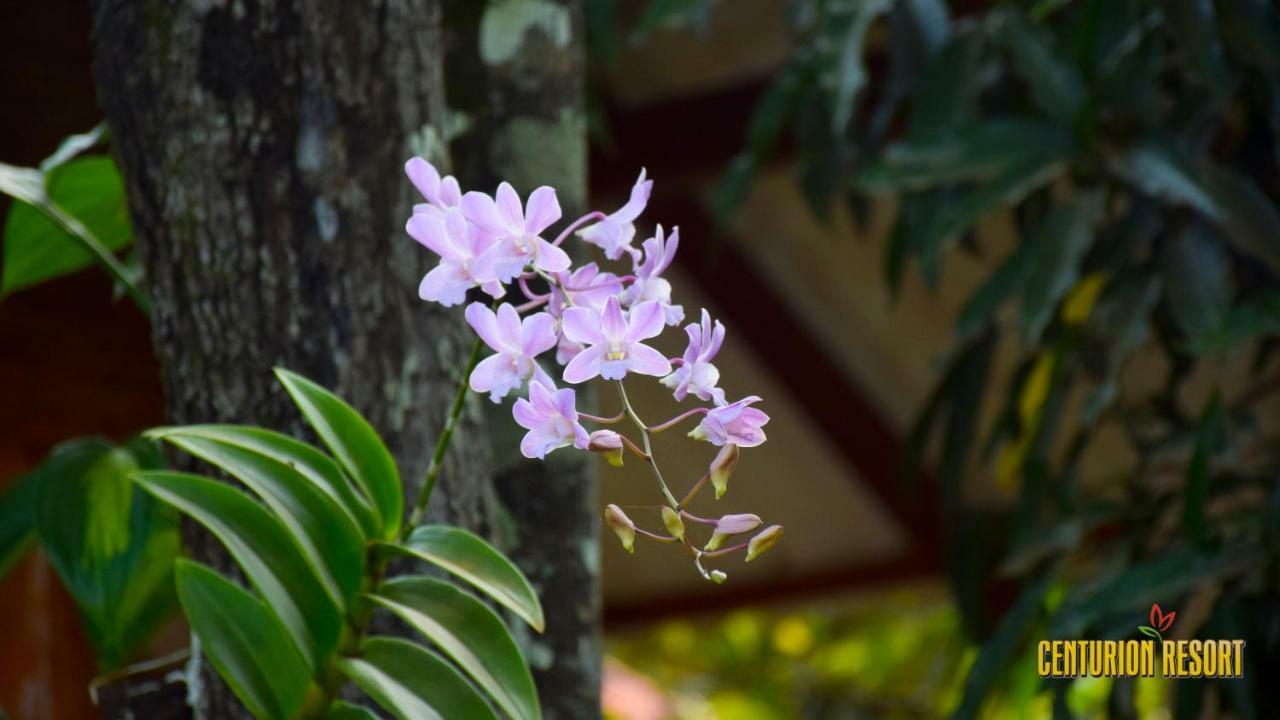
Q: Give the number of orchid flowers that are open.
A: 11